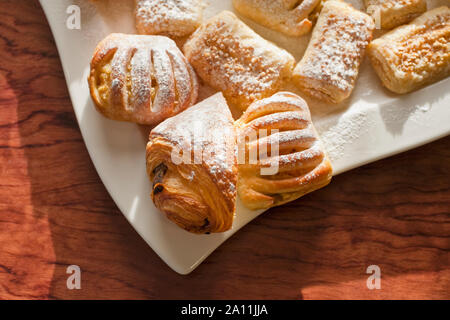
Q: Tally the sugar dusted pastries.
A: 9